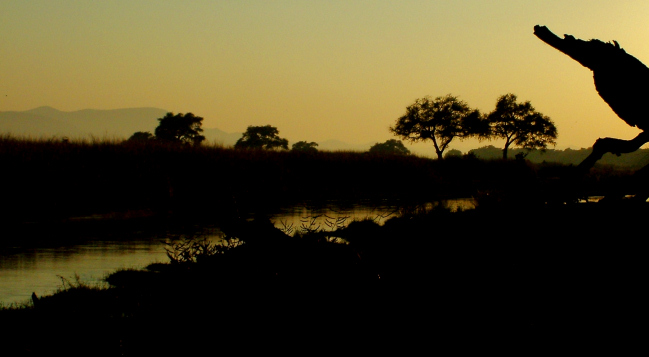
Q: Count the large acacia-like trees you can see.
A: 2